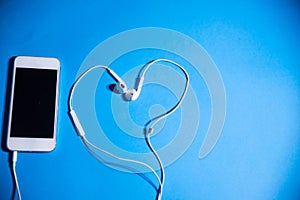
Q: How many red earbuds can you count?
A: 0